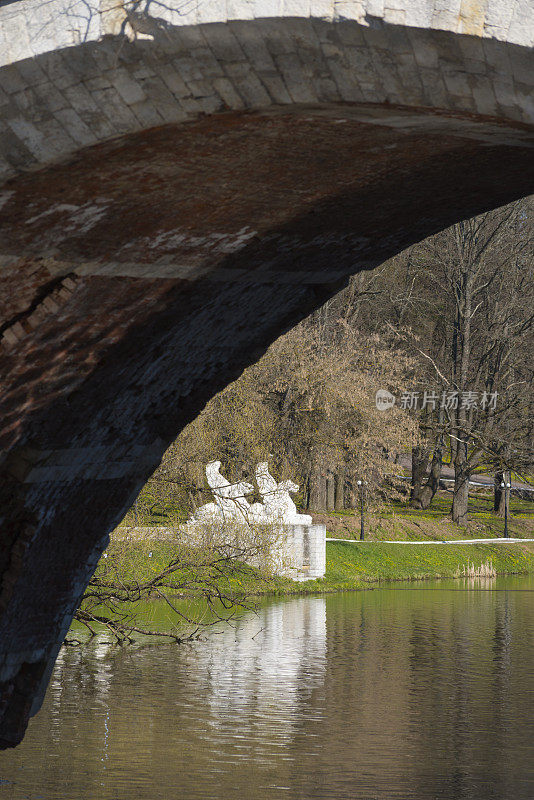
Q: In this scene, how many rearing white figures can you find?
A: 2